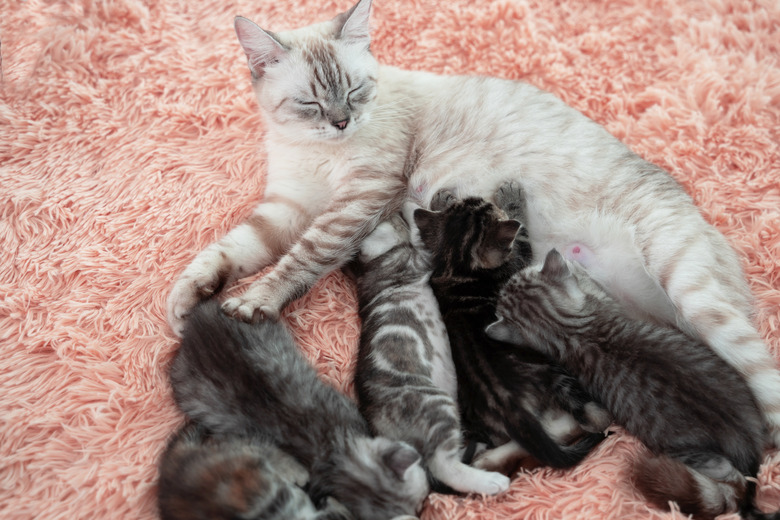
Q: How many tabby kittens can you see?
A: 5